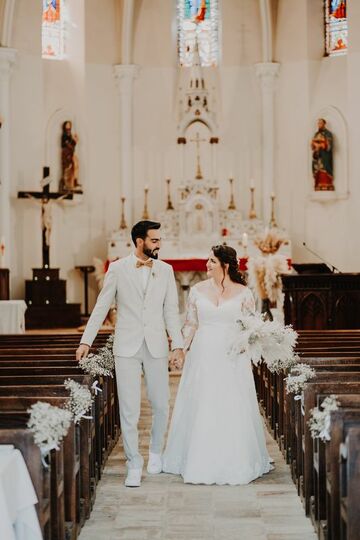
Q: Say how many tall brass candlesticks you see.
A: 6